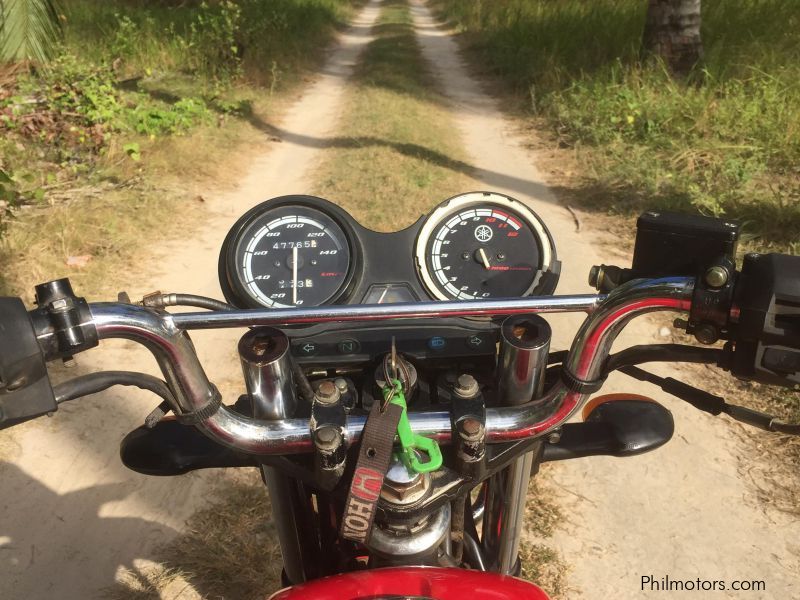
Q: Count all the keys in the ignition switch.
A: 1